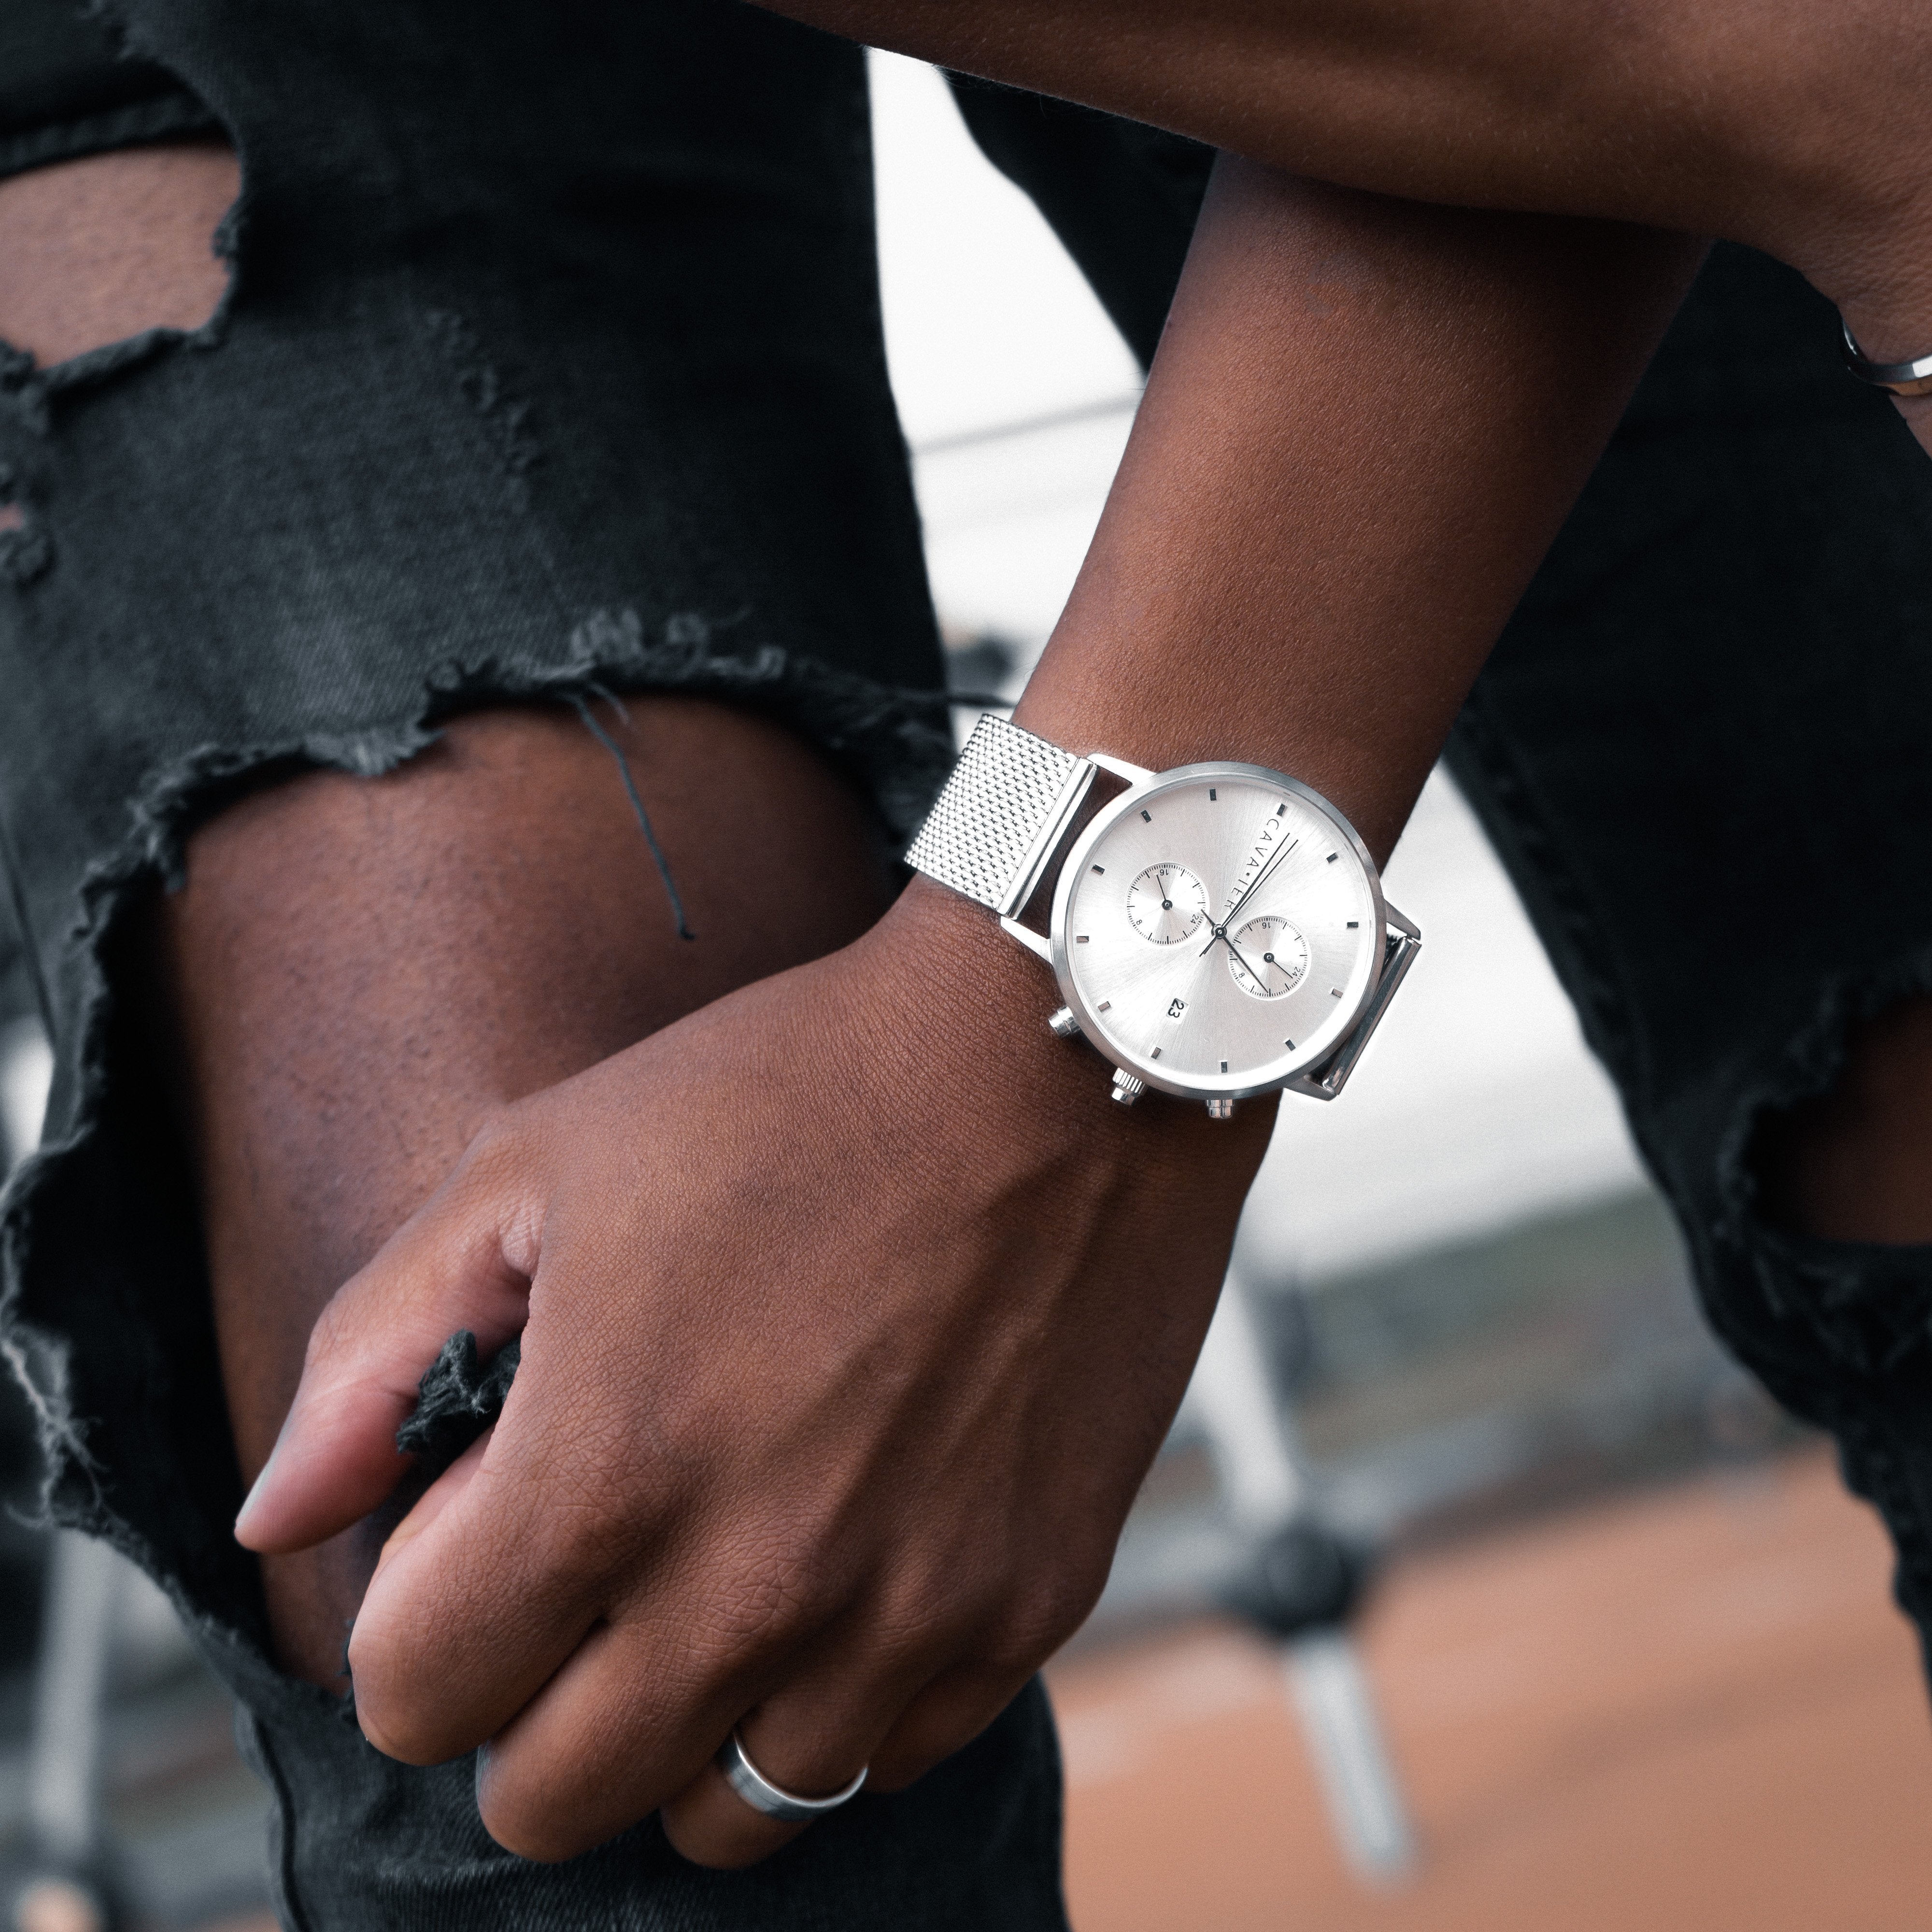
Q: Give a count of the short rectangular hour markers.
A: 12